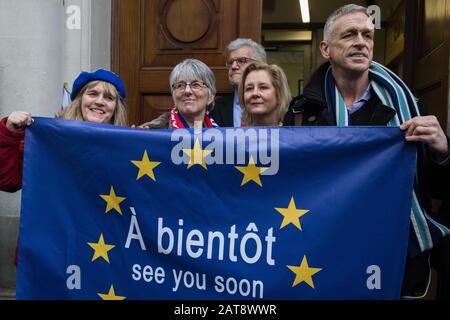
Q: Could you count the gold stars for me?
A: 8